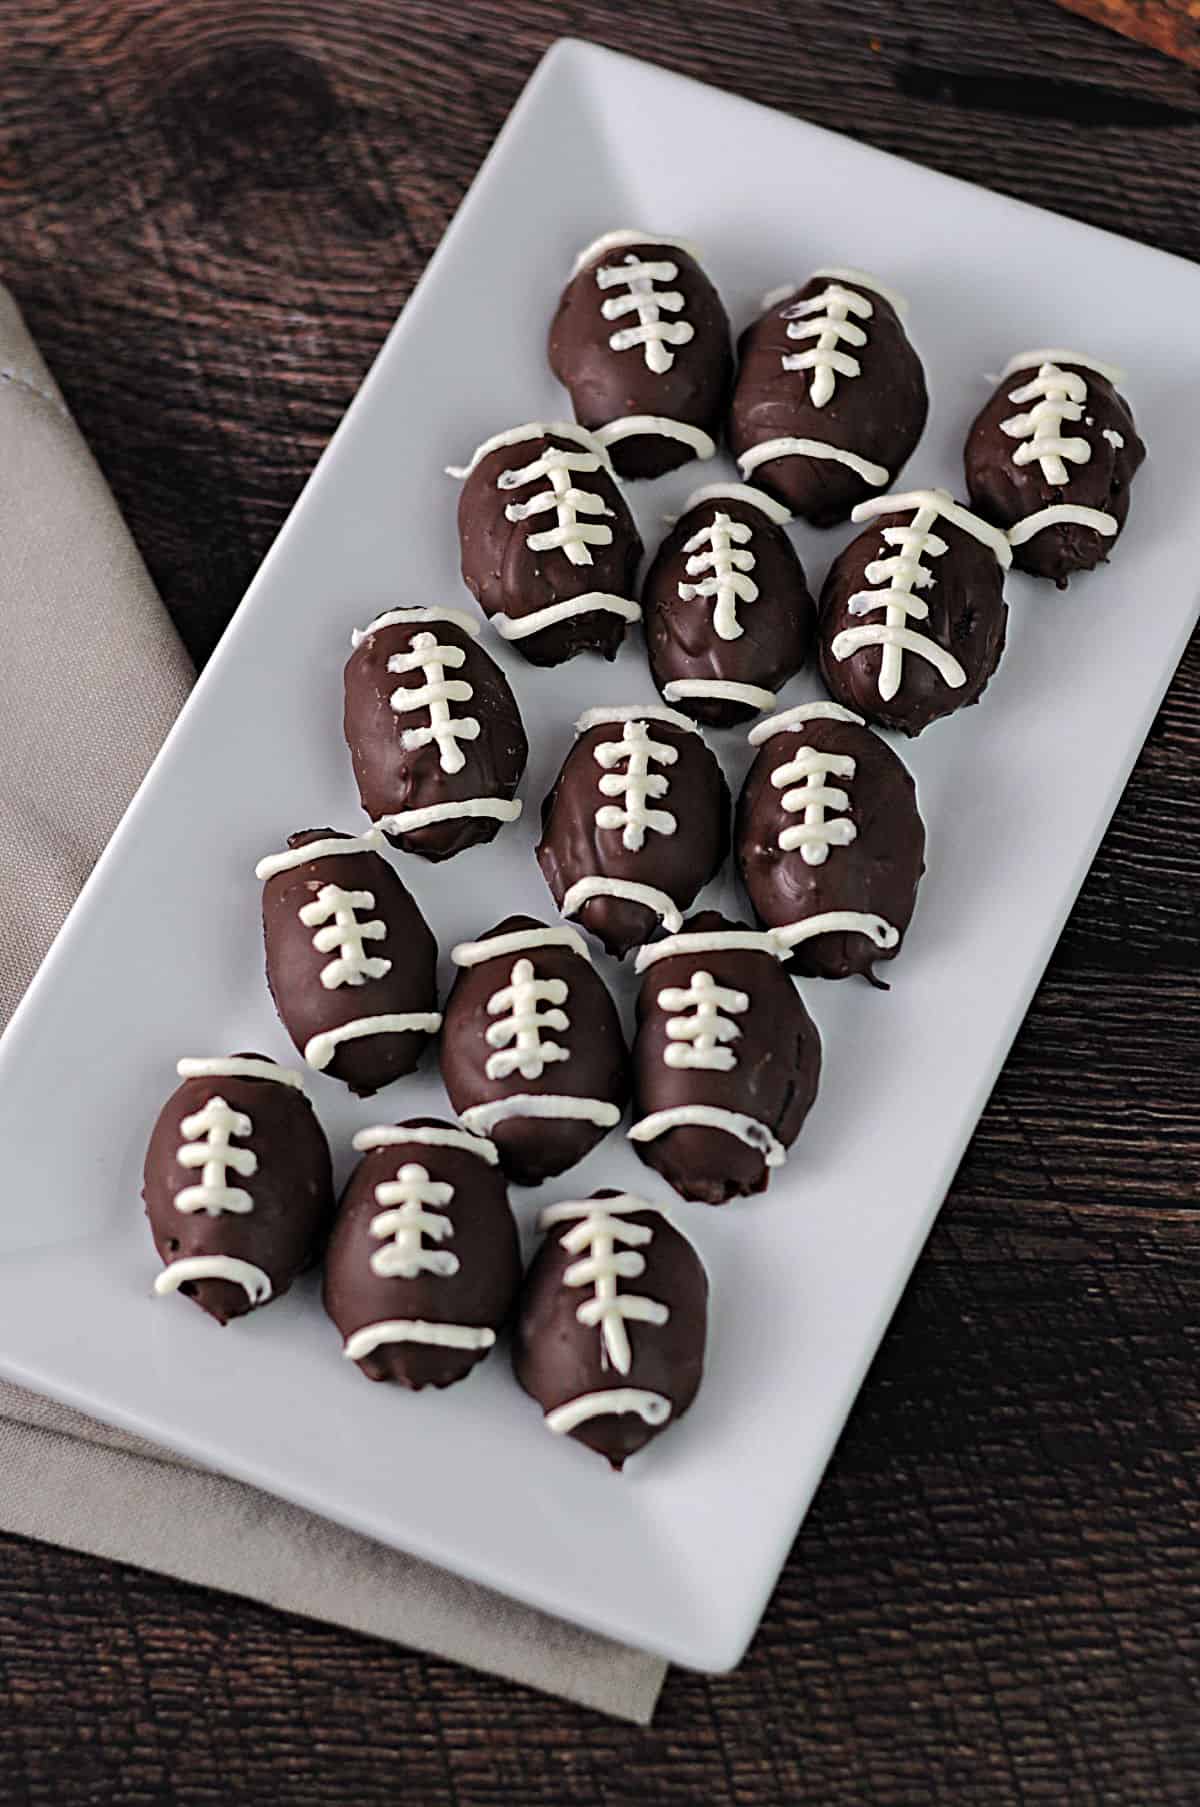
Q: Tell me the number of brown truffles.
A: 15